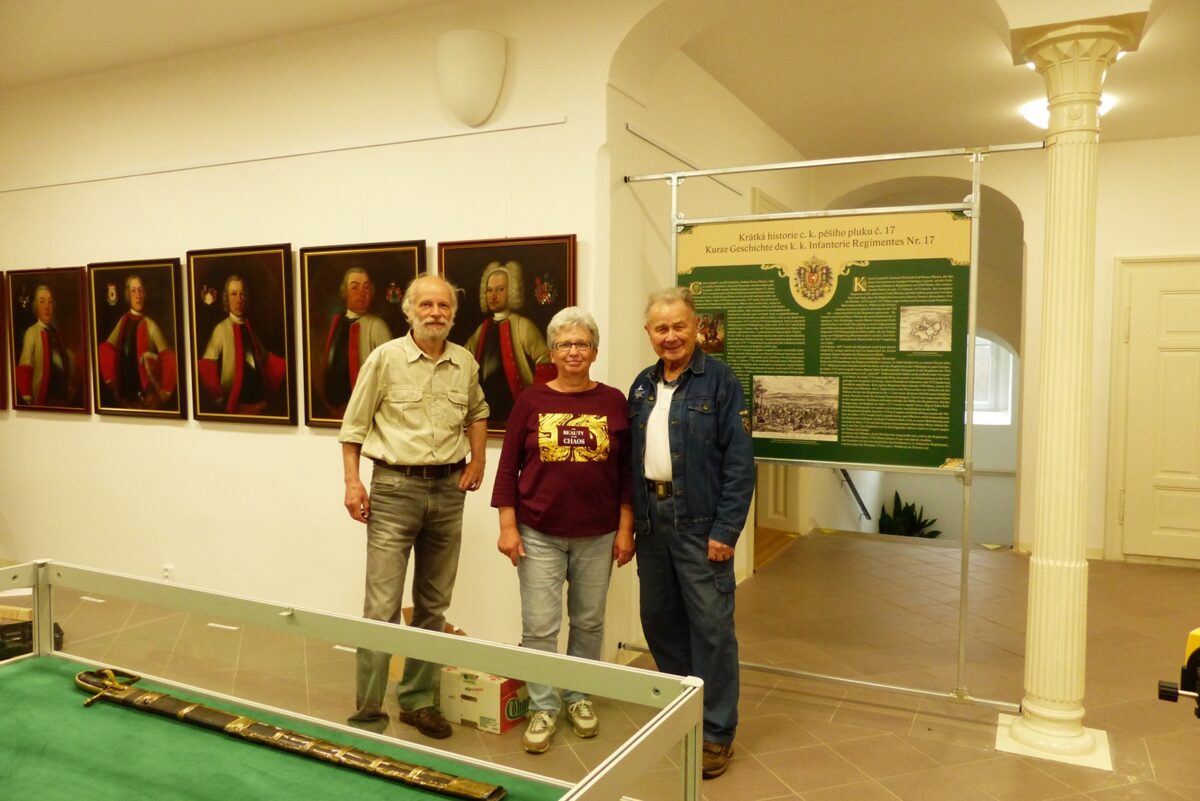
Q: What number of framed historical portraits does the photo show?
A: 5